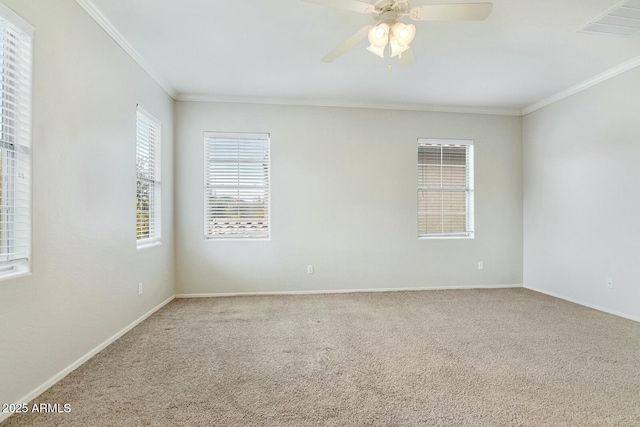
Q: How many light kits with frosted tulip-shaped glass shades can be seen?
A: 1